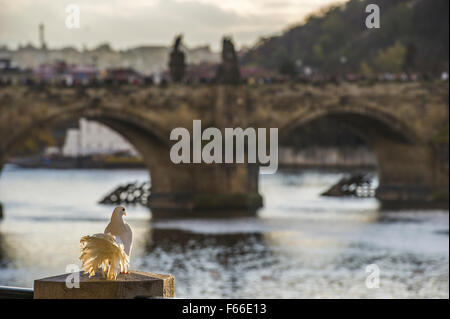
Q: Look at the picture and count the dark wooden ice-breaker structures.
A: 2